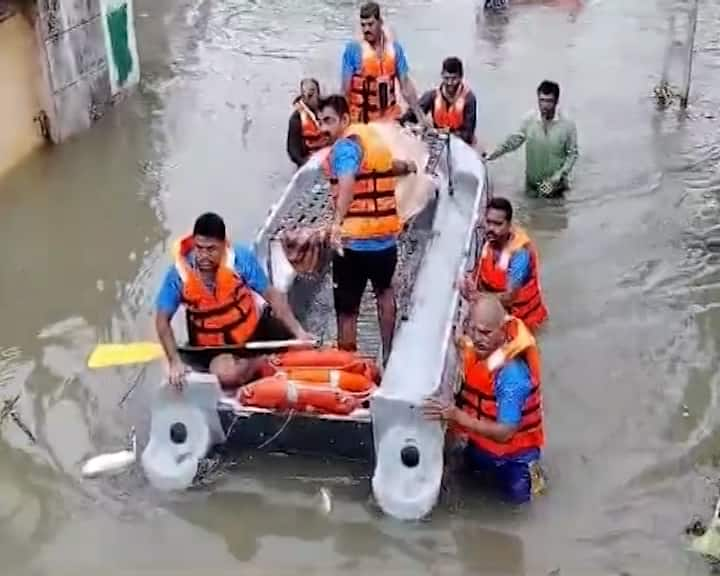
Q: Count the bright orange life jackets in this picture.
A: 7